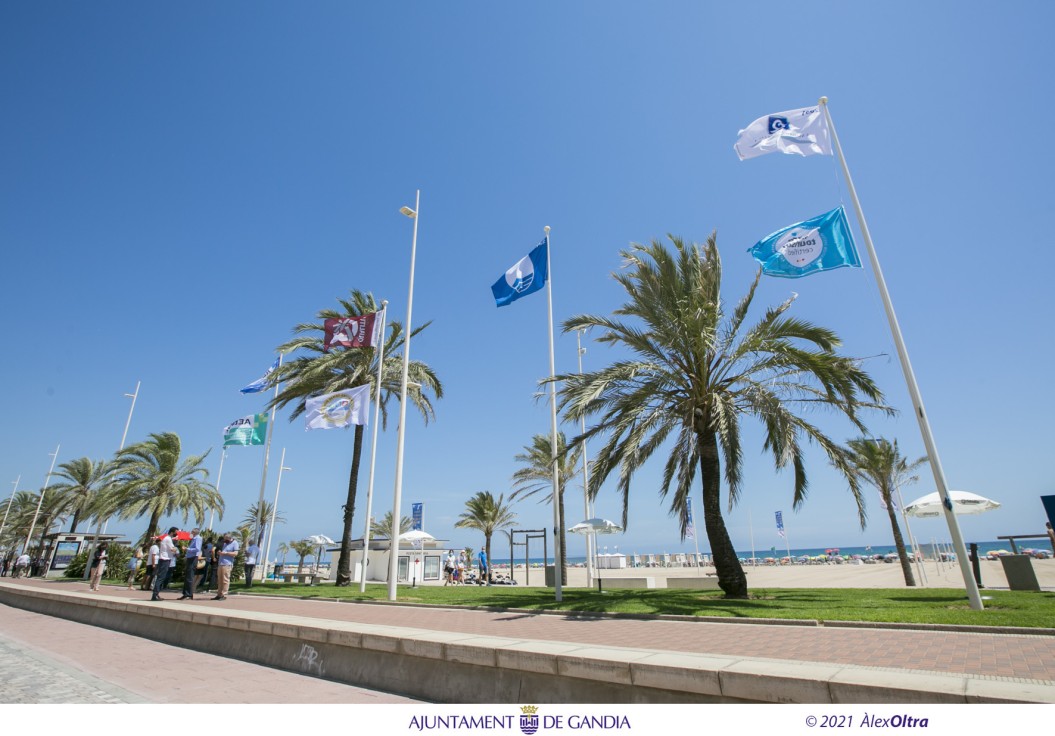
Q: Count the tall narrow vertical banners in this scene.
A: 3